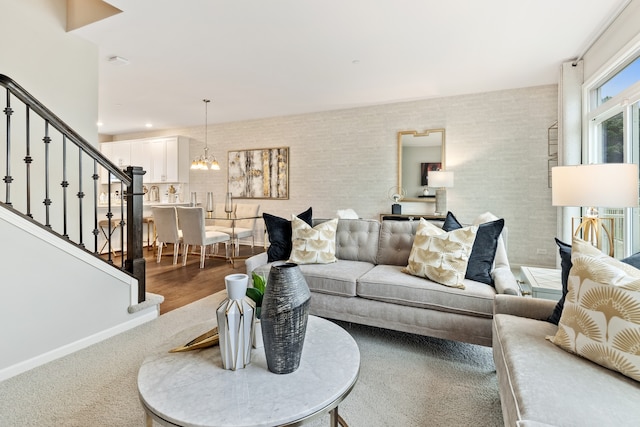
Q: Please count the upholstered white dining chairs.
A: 4